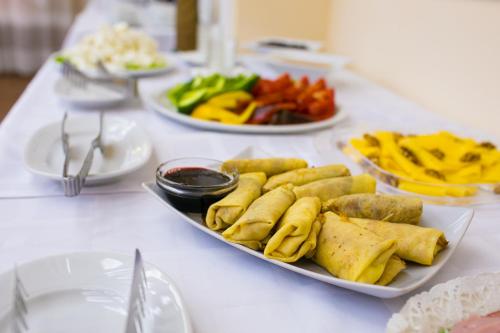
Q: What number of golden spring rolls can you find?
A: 9